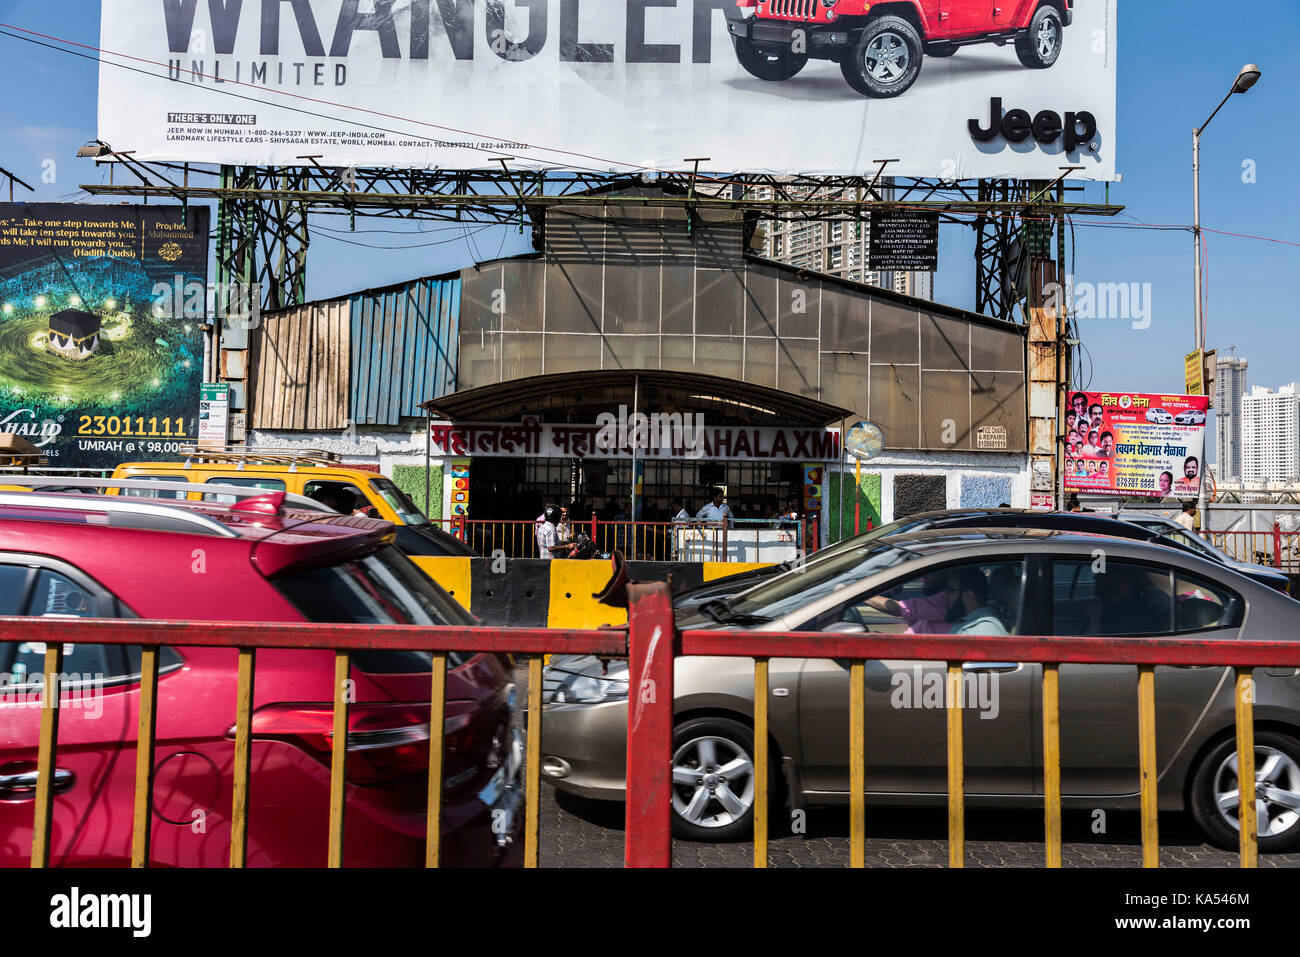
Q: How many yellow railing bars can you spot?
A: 12